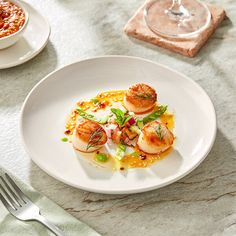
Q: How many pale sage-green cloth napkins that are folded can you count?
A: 1